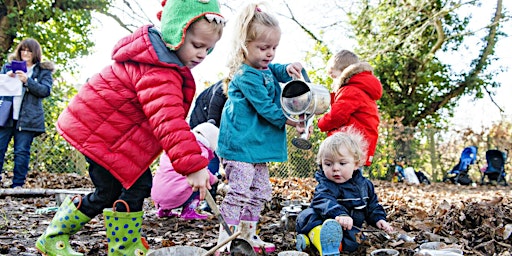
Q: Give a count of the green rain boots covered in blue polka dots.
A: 2